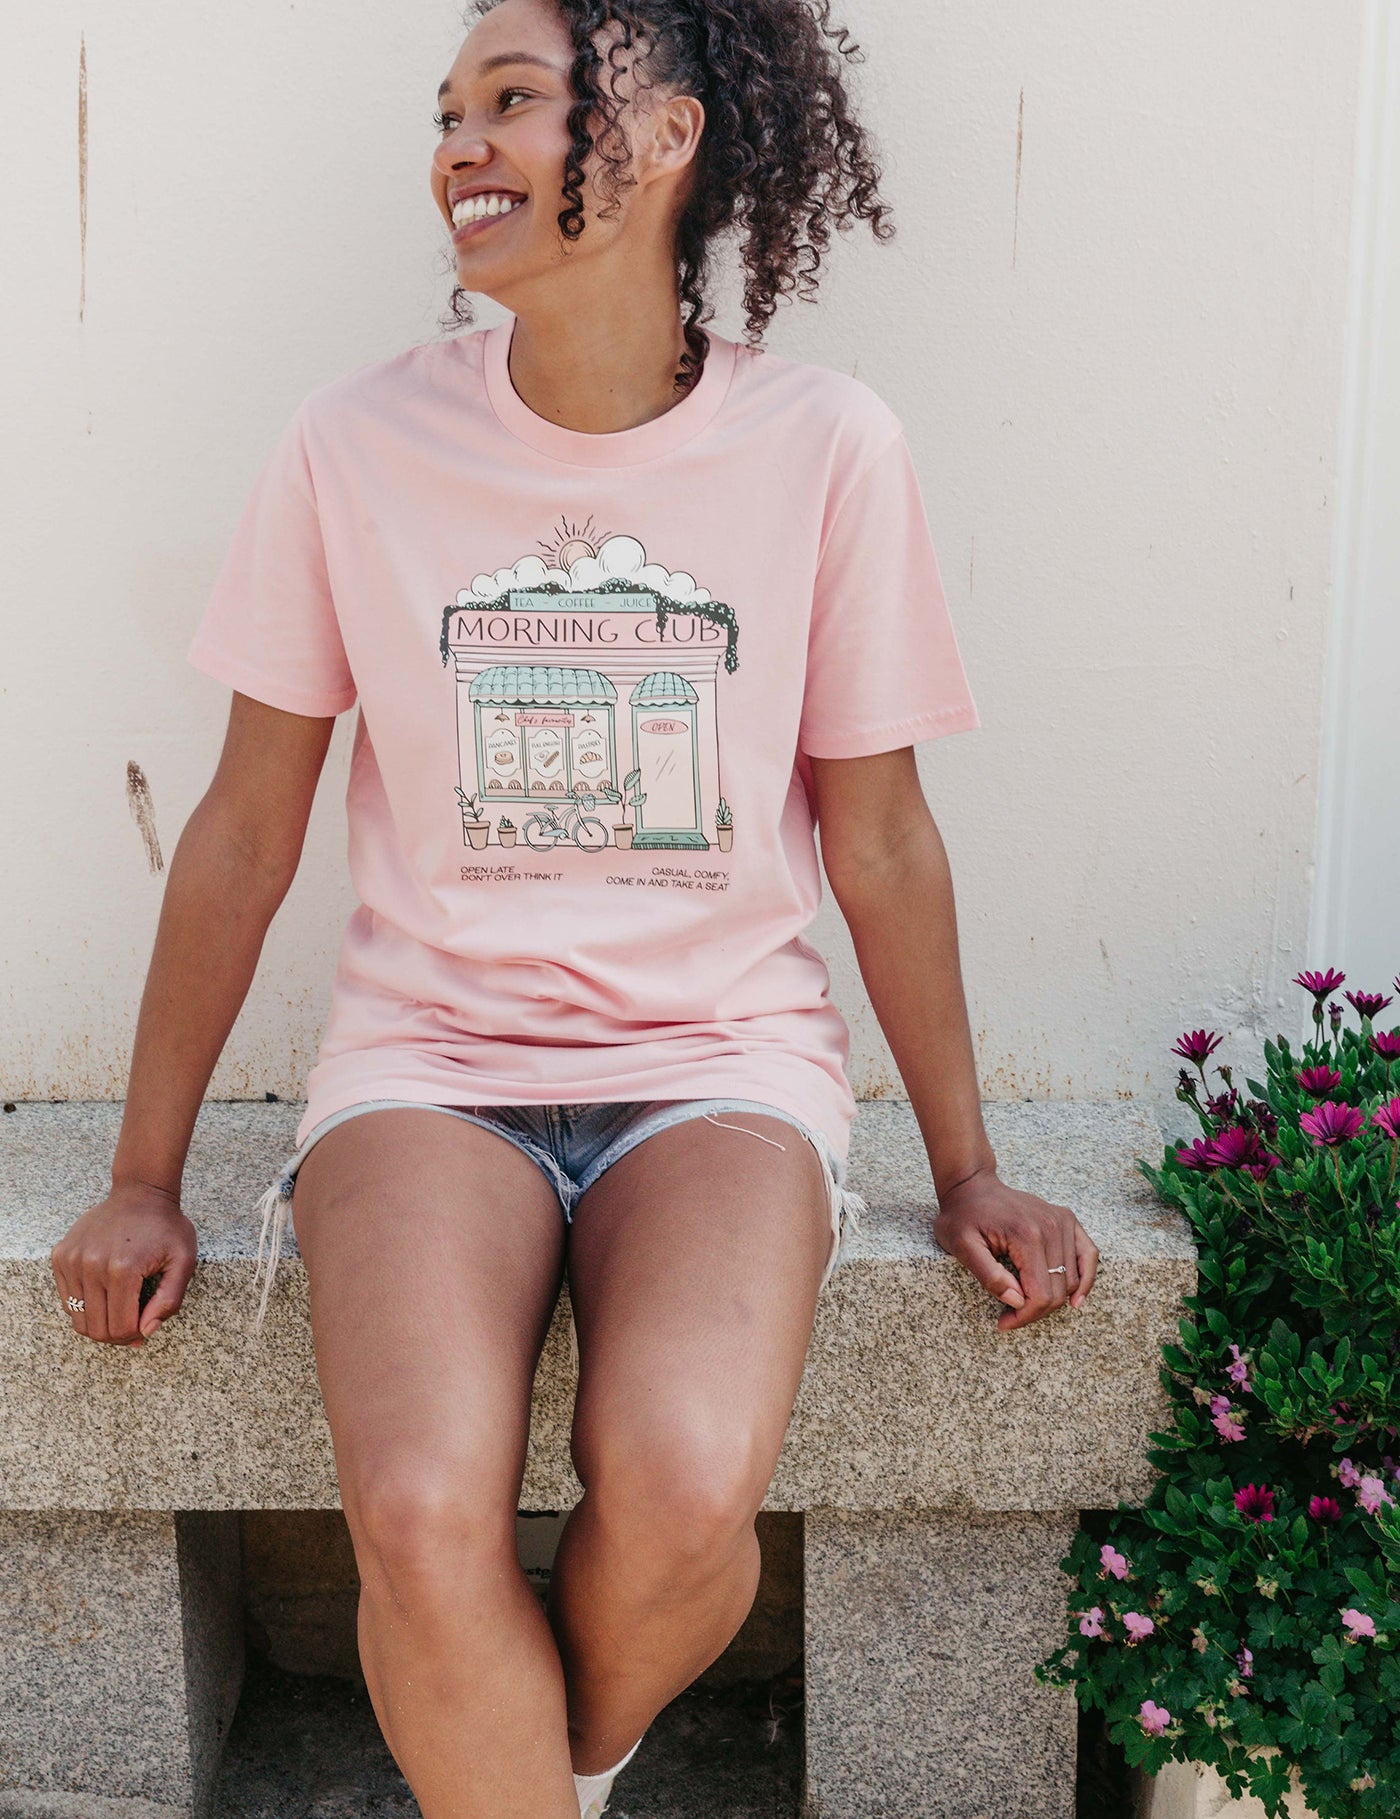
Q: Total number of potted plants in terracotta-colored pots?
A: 4